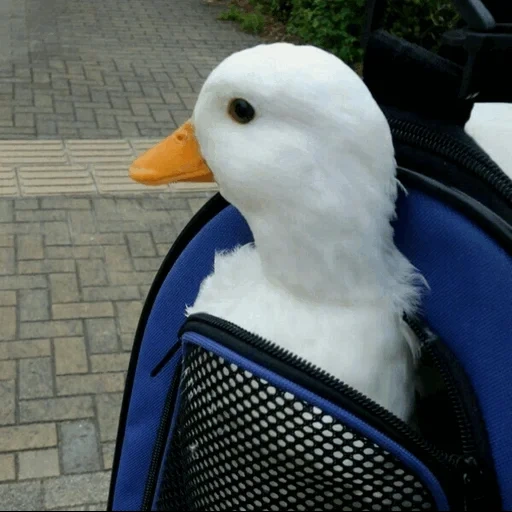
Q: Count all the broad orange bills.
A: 1